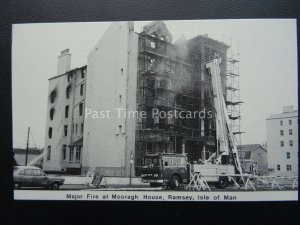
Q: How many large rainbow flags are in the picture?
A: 0